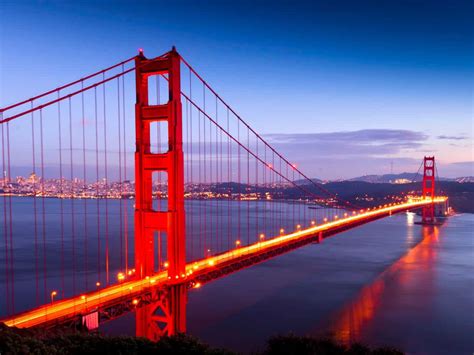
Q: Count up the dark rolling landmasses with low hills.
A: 1